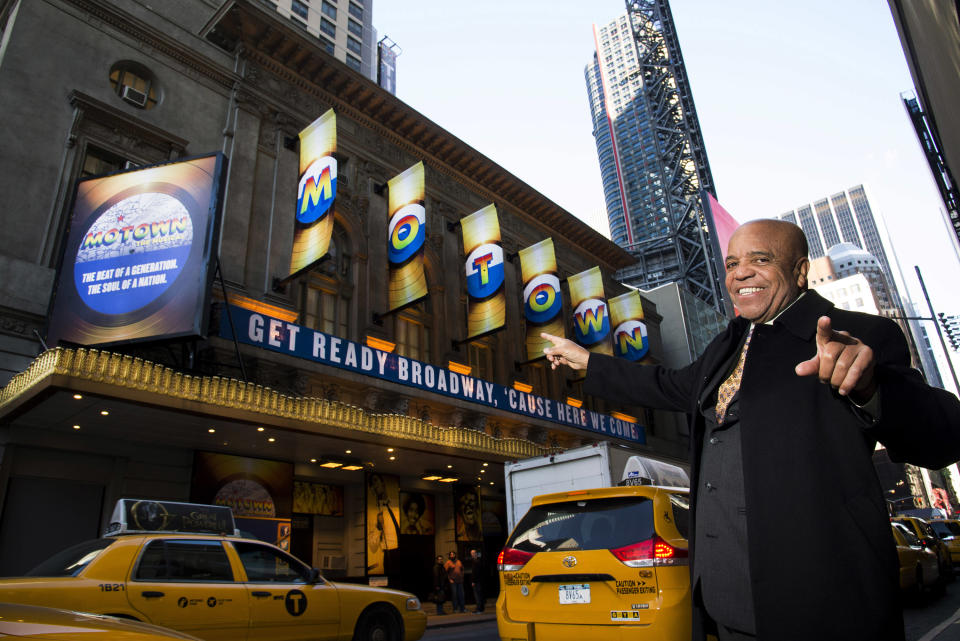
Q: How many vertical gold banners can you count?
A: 6